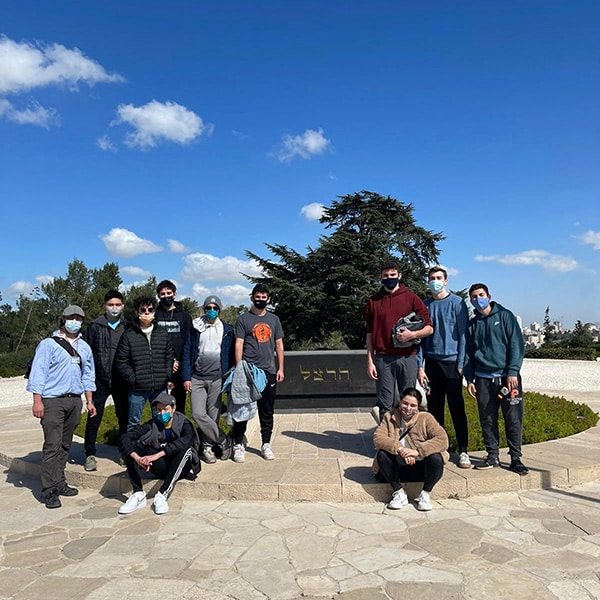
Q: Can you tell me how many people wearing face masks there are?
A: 11